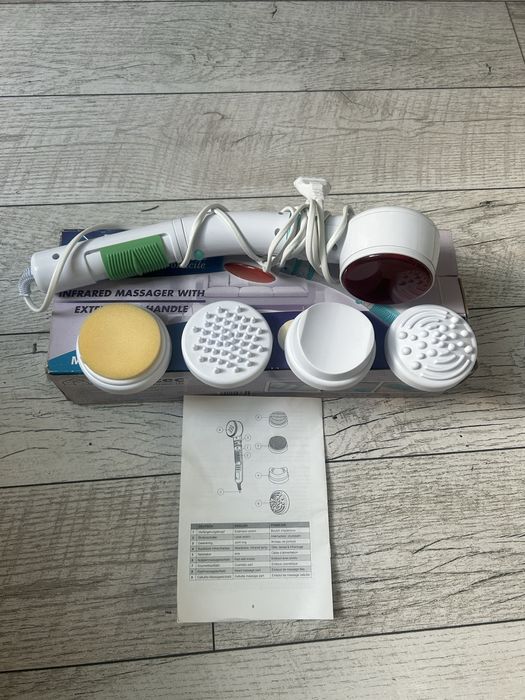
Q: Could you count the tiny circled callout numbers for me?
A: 9